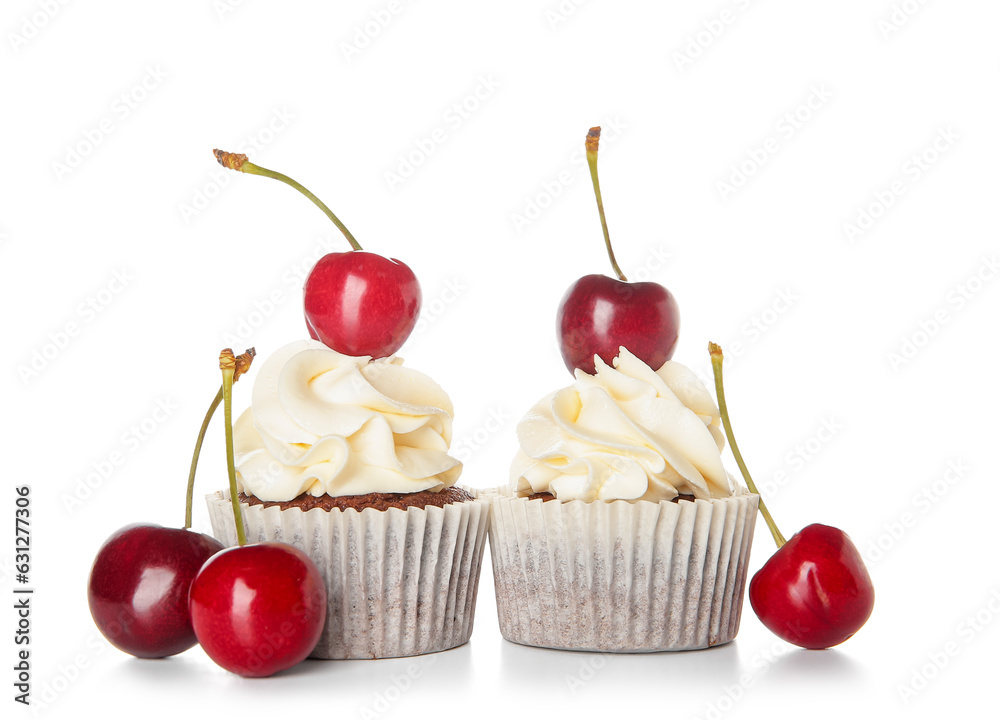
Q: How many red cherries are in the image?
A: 5